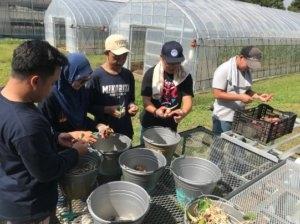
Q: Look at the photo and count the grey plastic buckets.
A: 7